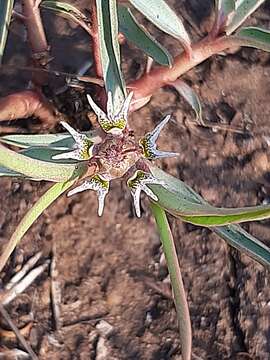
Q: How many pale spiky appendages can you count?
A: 12